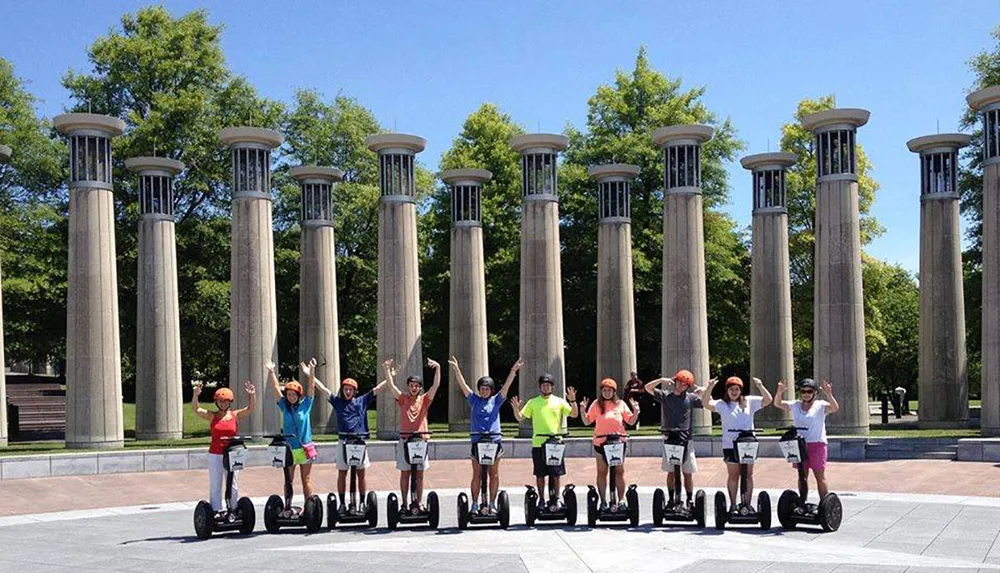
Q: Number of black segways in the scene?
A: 10